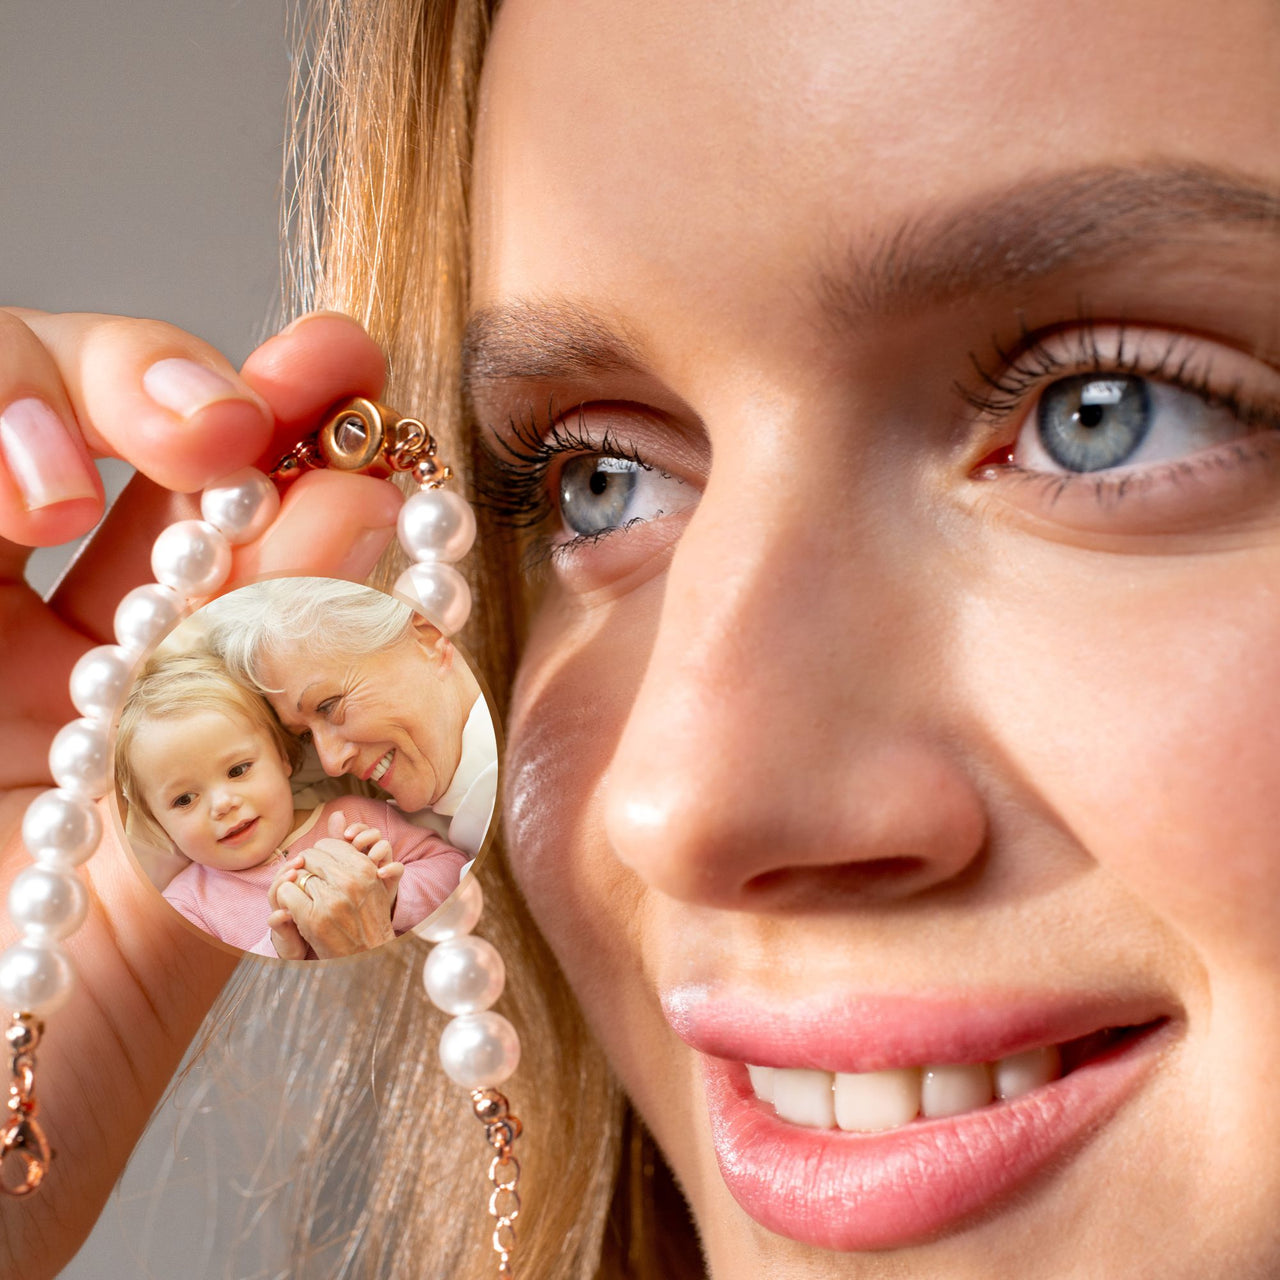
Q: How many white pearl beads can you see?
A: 13